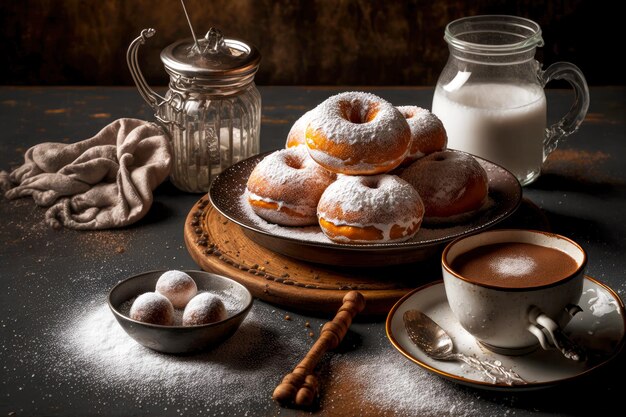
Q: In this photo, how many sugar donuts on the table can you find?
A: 6